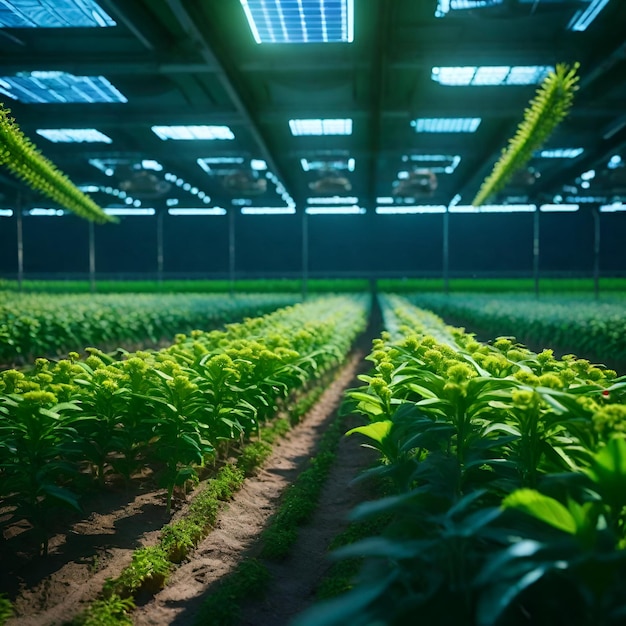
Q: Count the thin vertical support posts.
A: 8